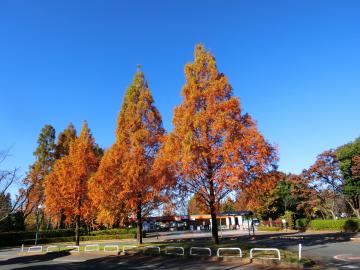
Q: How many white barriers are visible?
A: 11